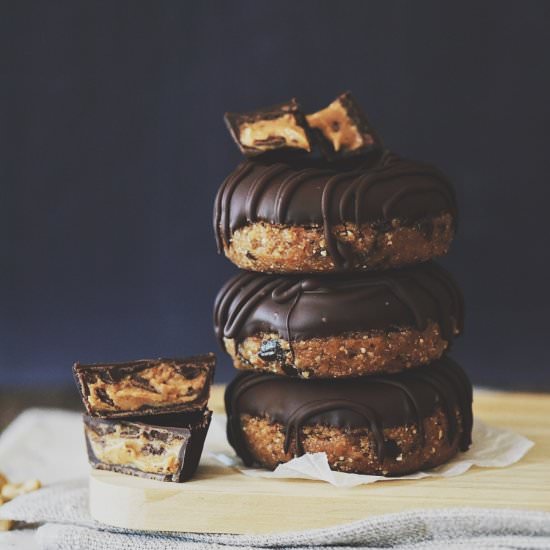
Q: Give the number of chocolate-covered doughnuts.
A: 3